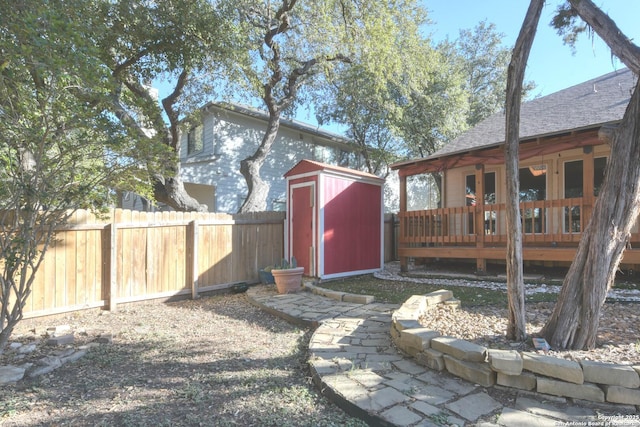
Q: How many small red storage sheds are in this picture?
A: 1